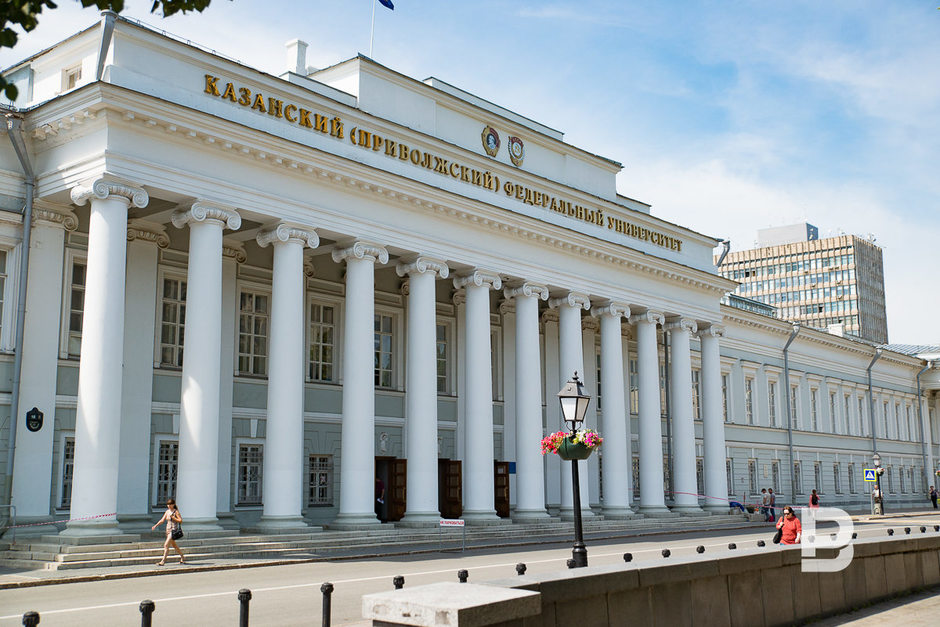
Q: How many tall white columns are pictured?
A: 12